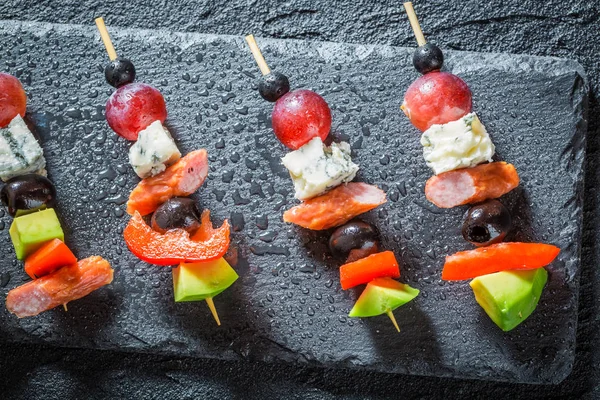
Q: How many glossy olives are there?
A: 4